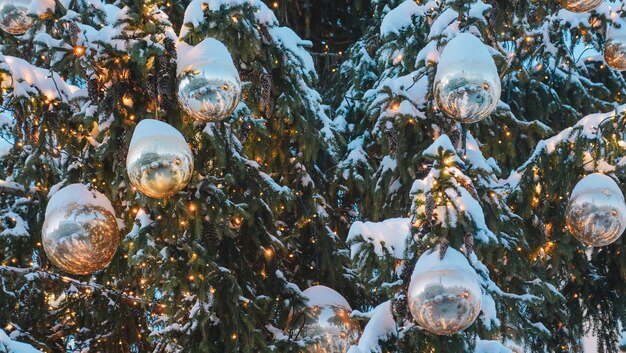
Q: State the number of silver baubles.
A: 10